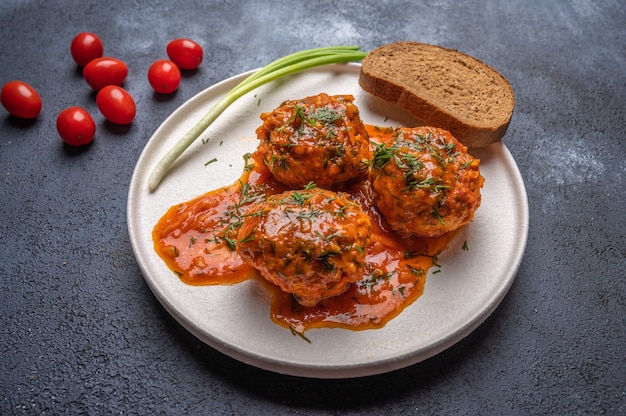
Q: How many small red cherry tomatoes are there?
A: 7